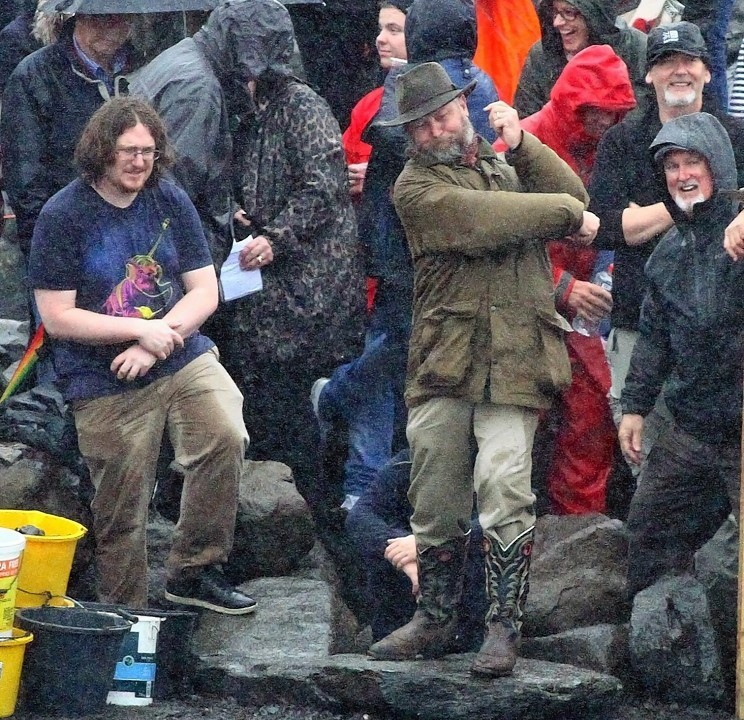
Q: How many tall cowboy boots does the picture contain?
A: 2